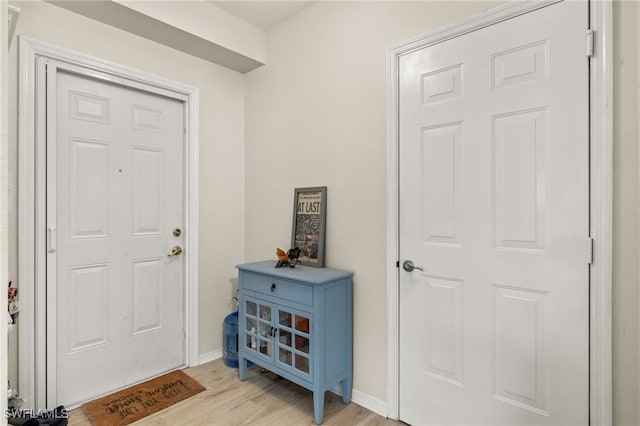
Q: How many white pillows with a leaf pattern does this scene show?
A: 0